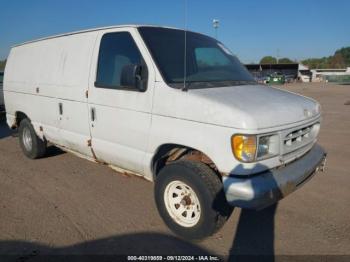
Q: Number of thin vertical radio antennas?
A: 1